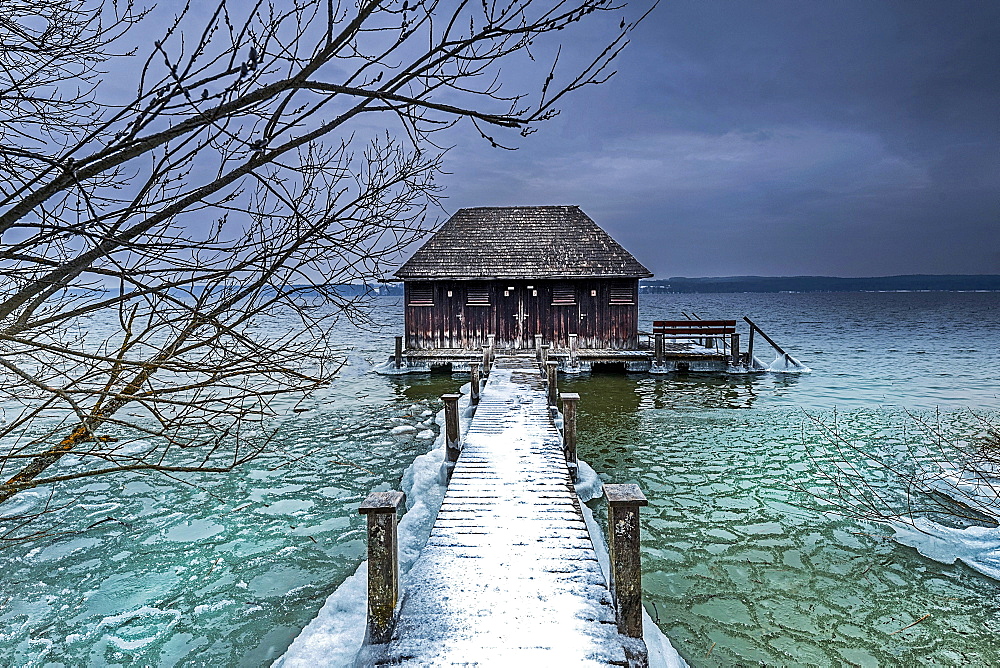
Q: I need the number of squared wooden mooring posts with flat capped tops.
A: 14